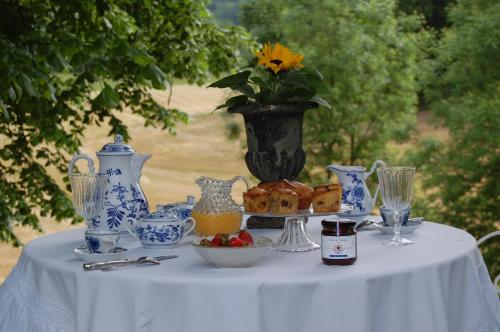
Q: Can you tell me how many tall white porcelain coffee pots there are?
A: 1